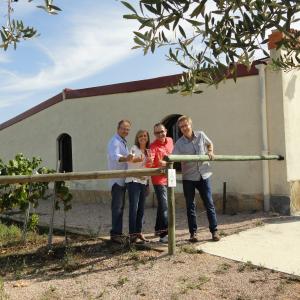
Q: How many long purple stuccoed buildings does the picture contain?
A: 0